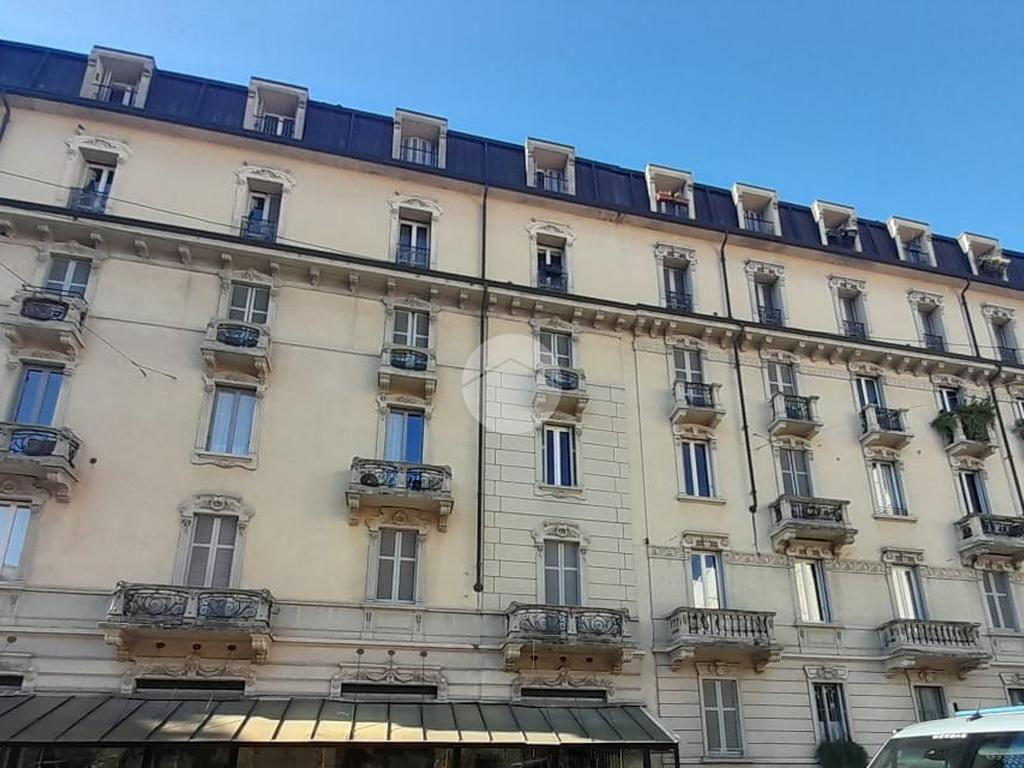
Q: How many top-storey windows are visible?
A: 9